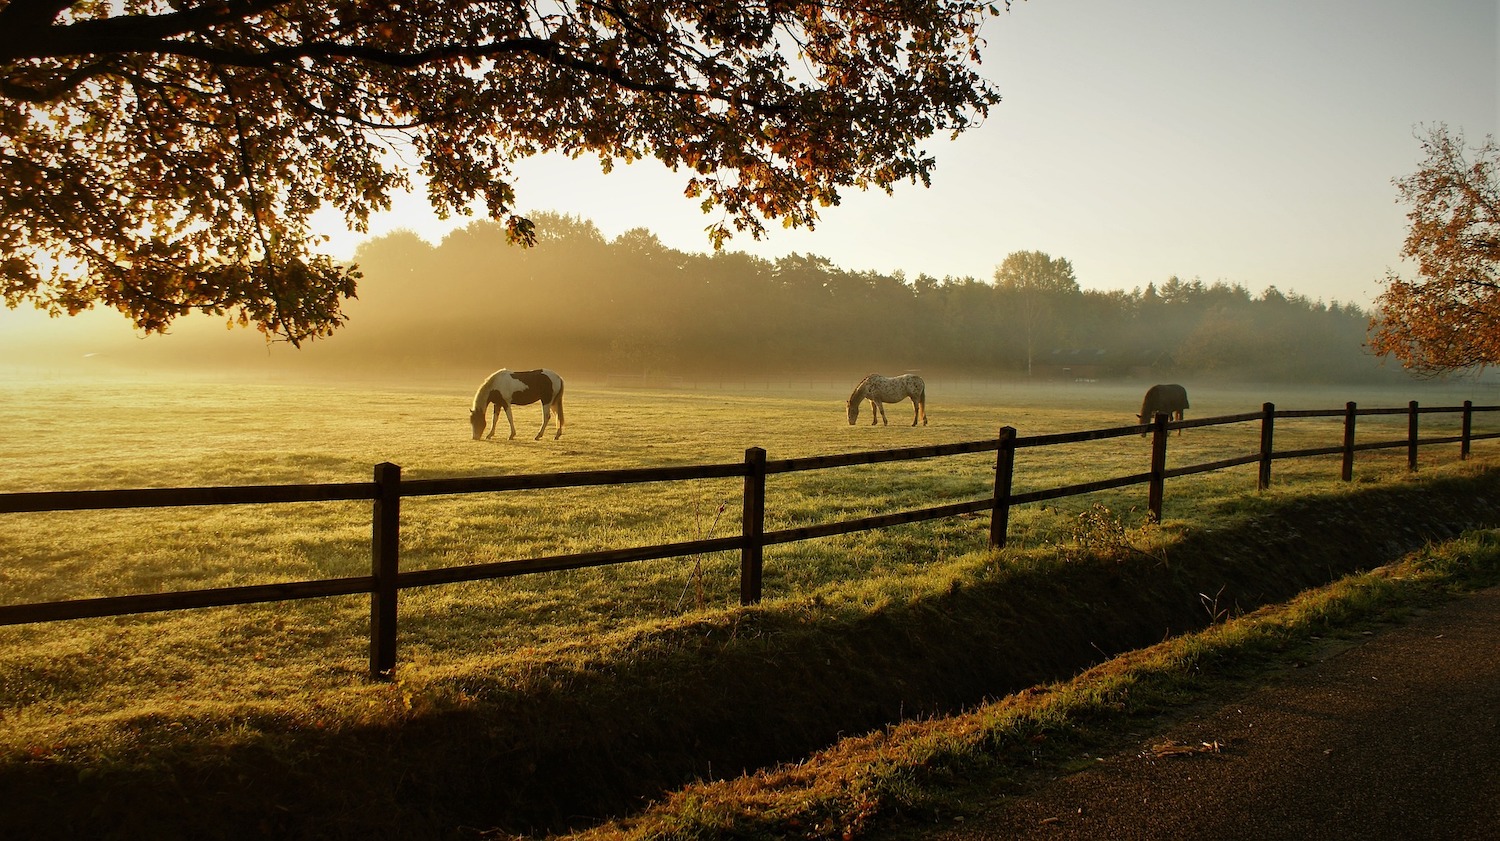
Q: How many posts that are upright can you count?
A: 8